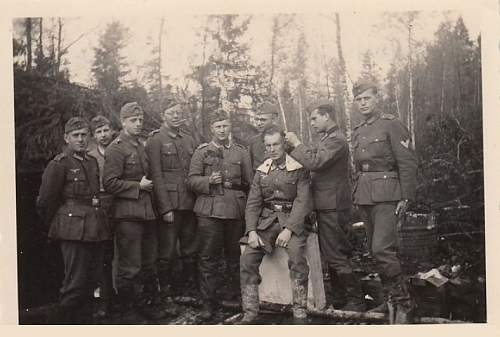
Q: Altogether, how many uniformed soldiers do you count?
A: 9